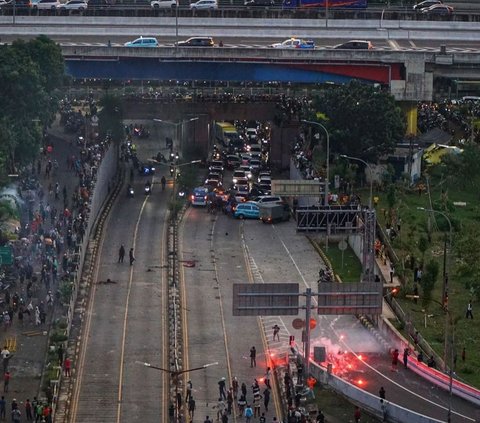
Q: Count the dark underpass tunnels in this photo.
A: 2